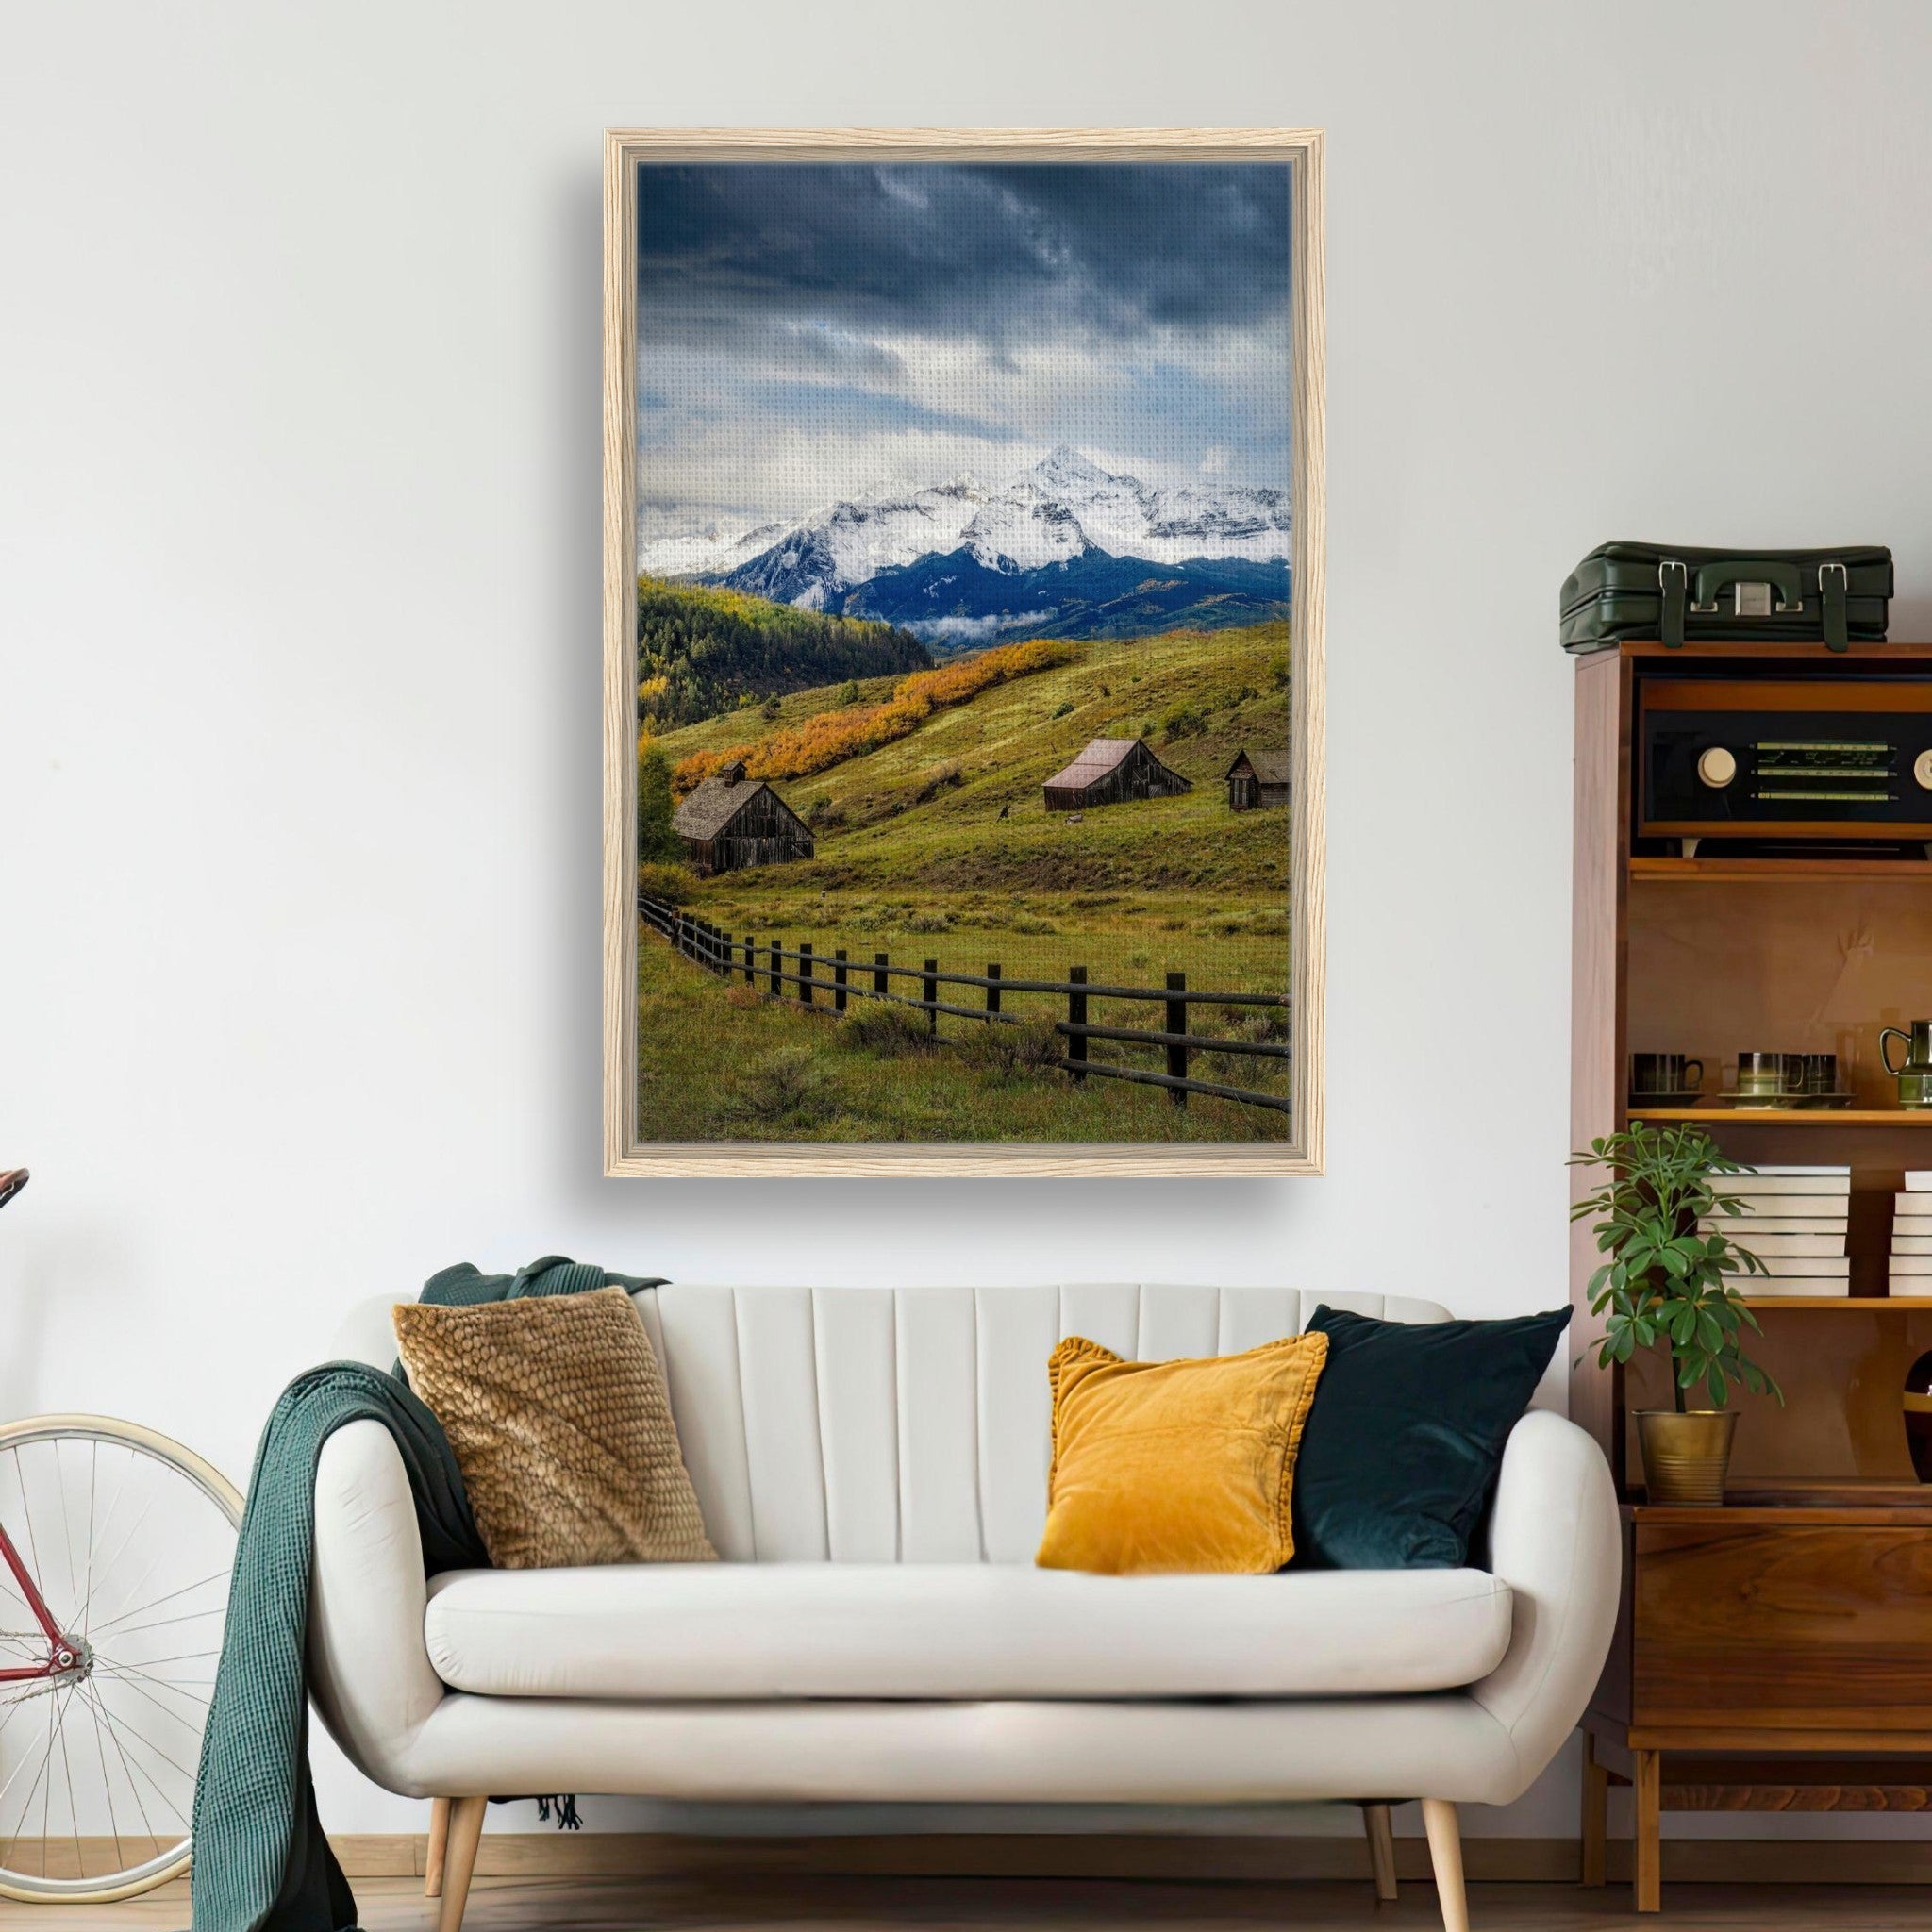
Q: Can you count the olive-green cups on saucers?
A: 3